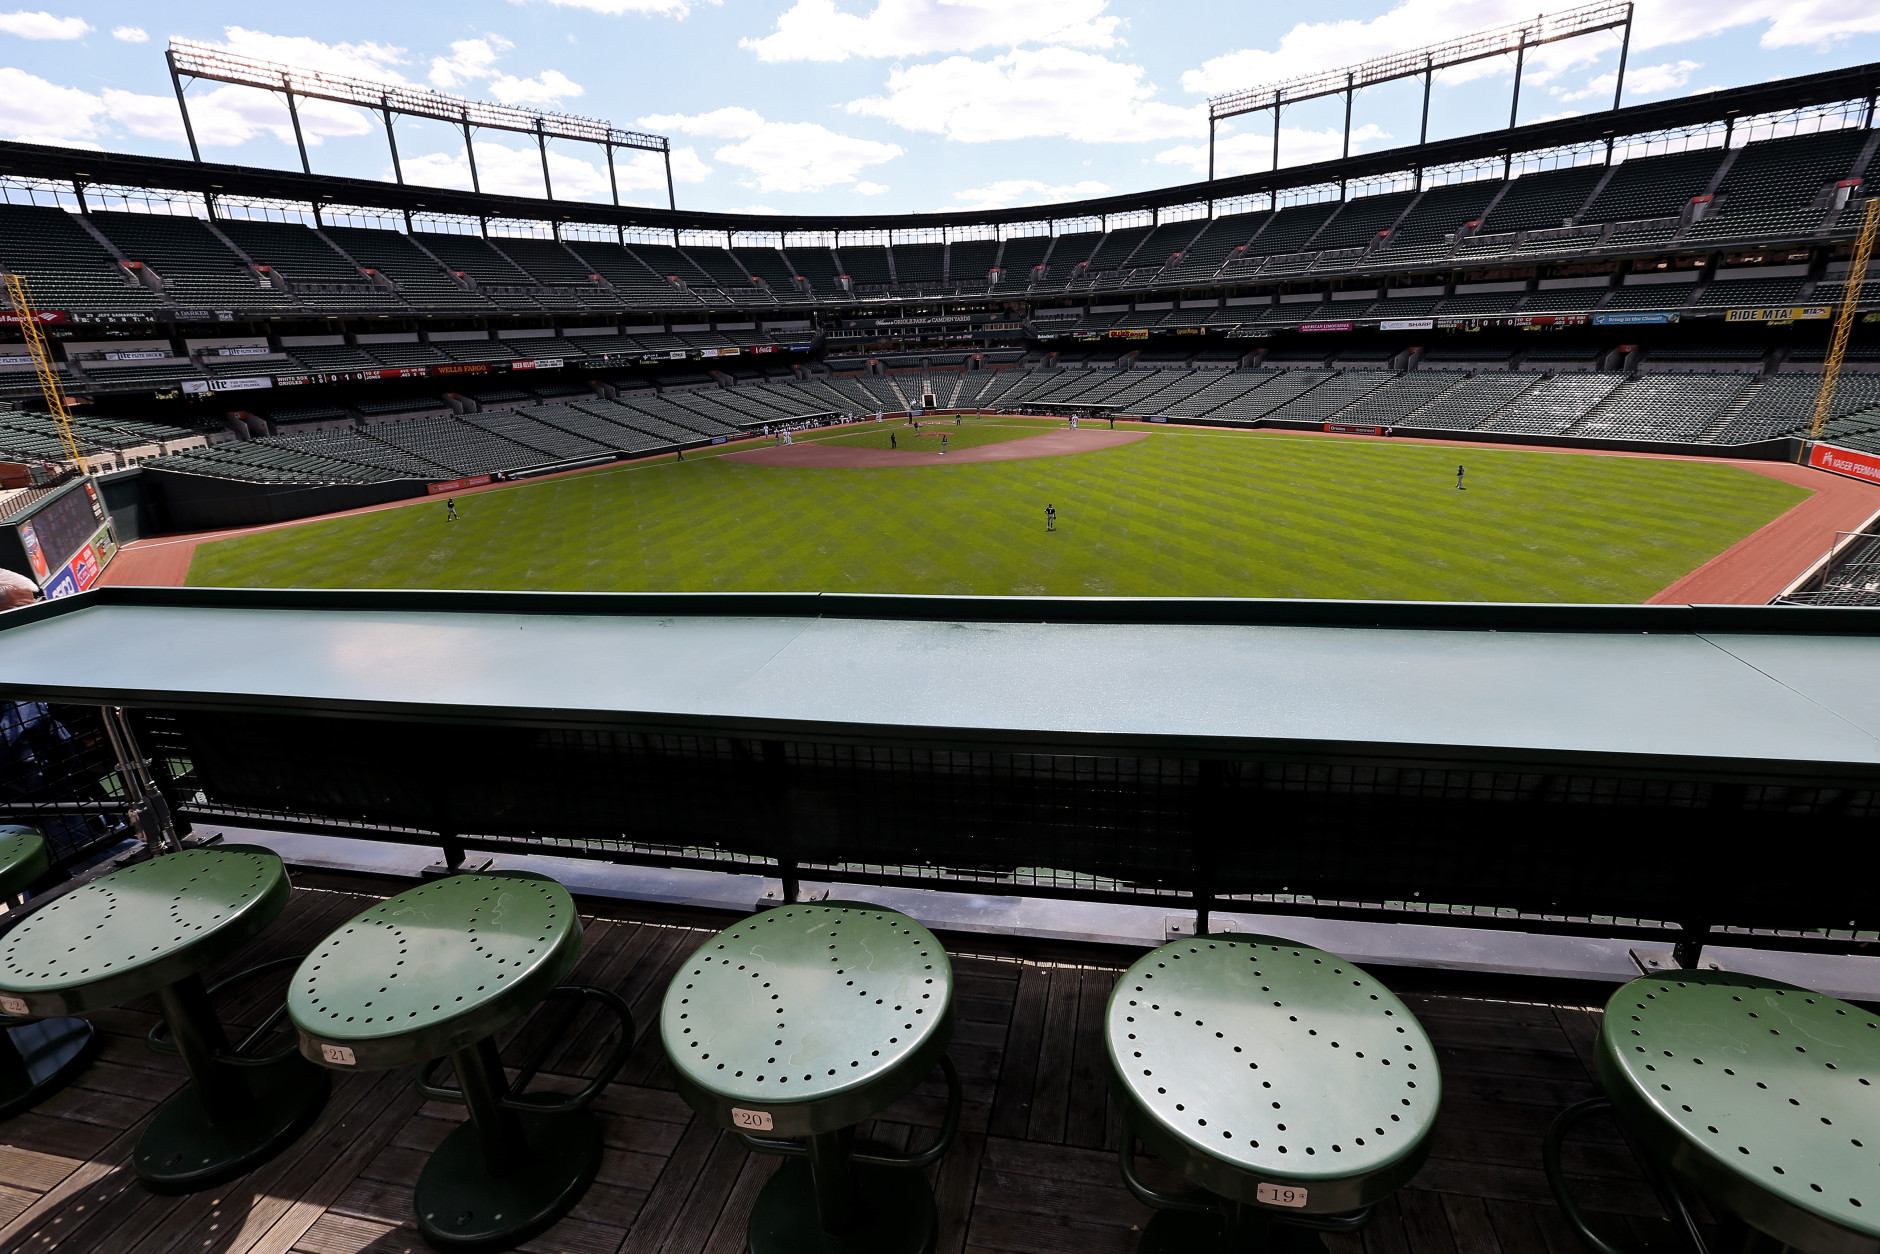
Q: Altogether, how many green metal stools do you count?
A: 6